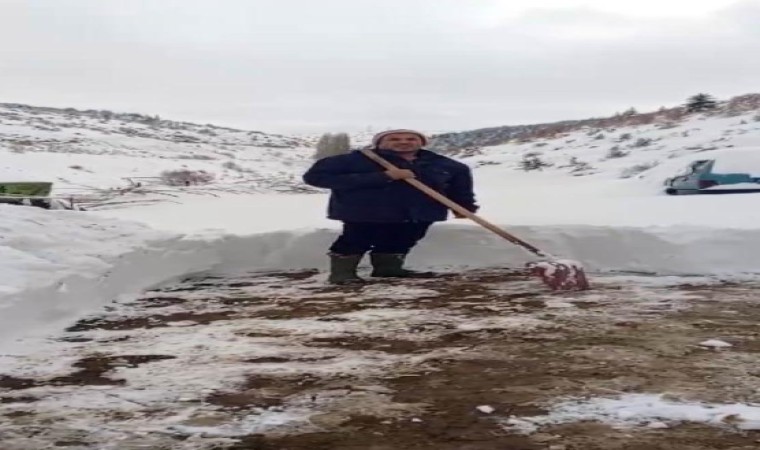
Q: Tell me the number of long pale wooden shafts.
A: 1